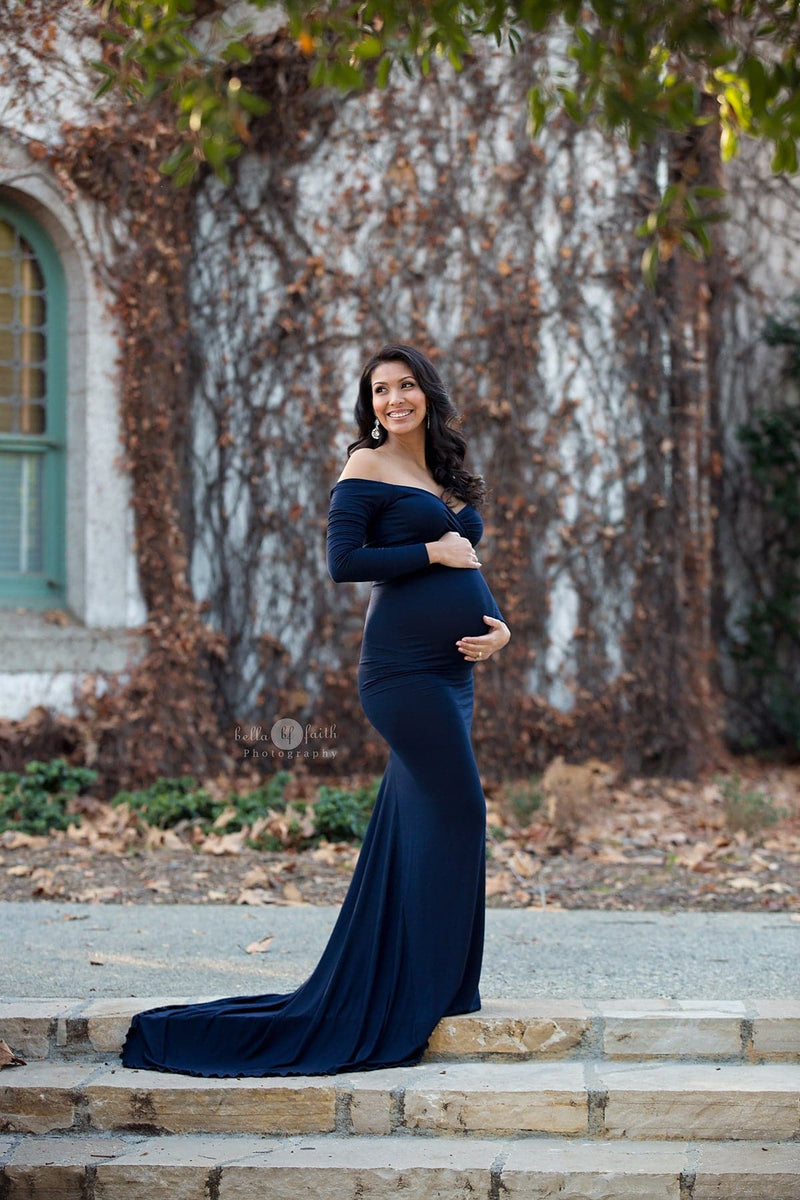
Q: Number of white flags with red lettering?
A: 0